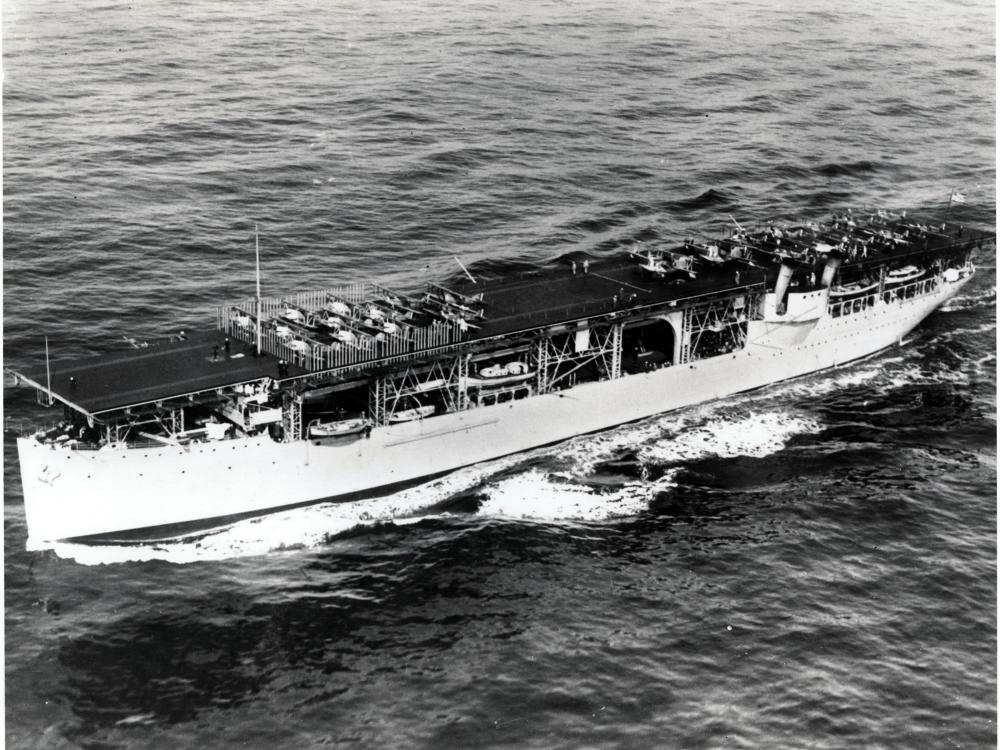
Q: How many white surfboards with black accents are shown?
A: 0